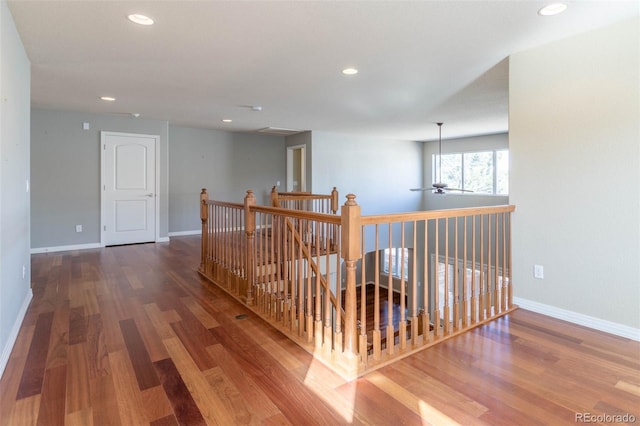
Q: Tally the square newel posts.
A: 5